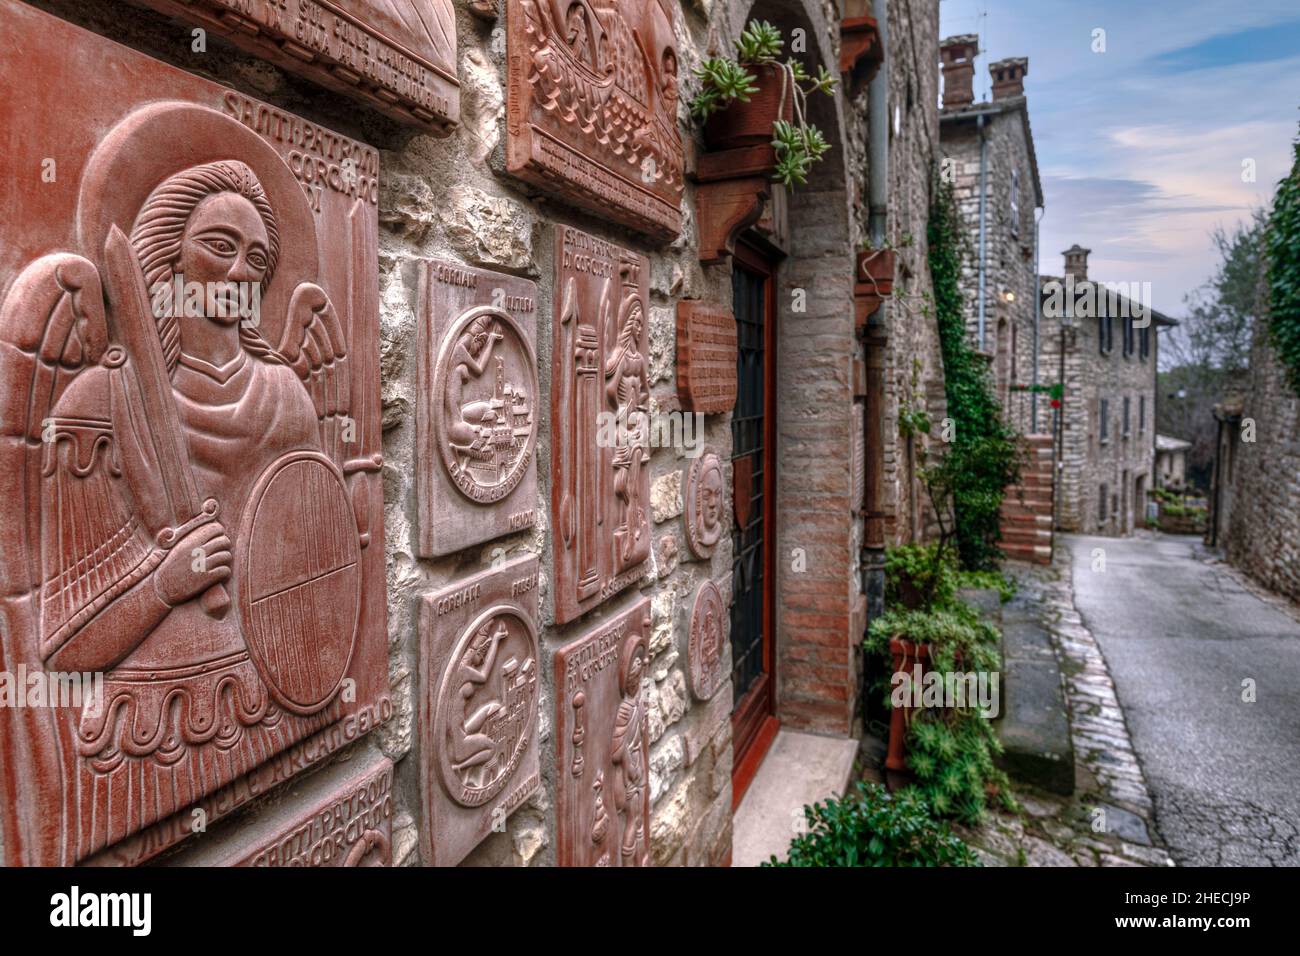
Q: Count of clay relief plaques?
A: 11